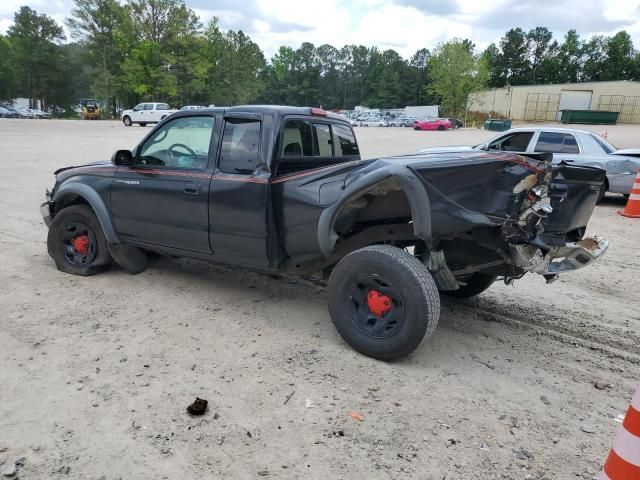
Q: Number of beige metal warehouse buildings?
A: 1